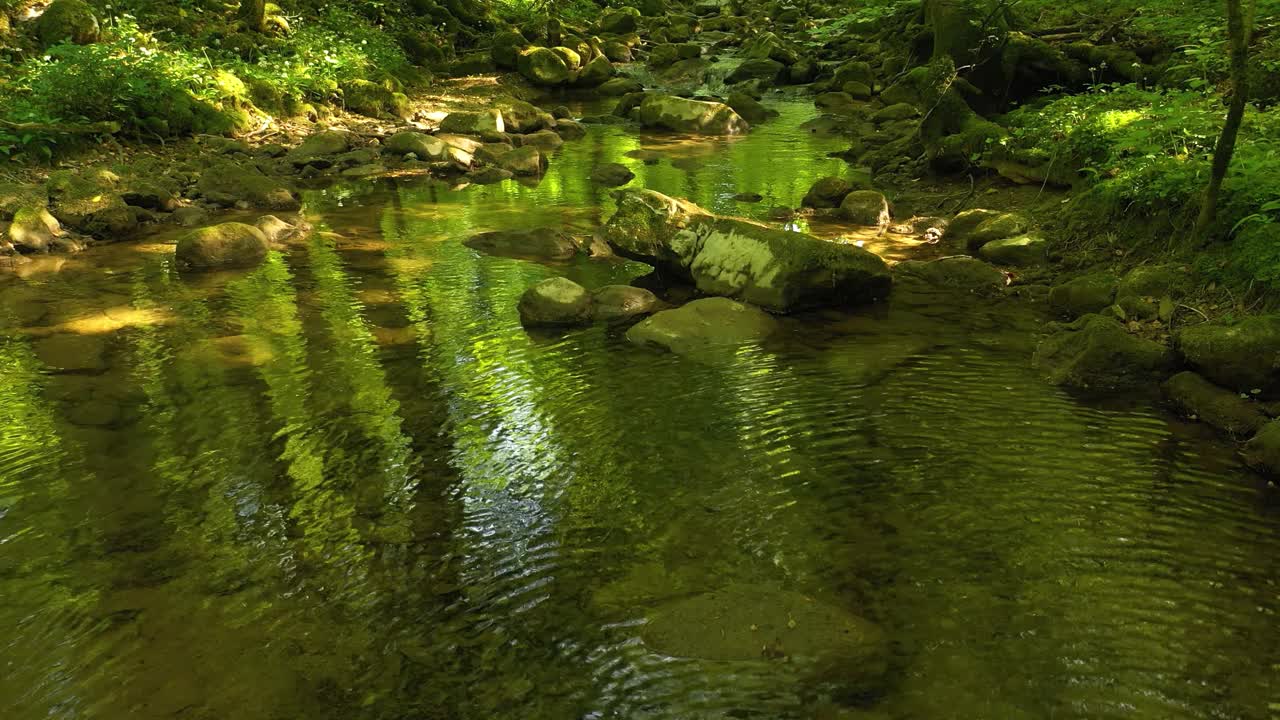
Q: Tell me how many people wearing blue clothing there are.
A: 0